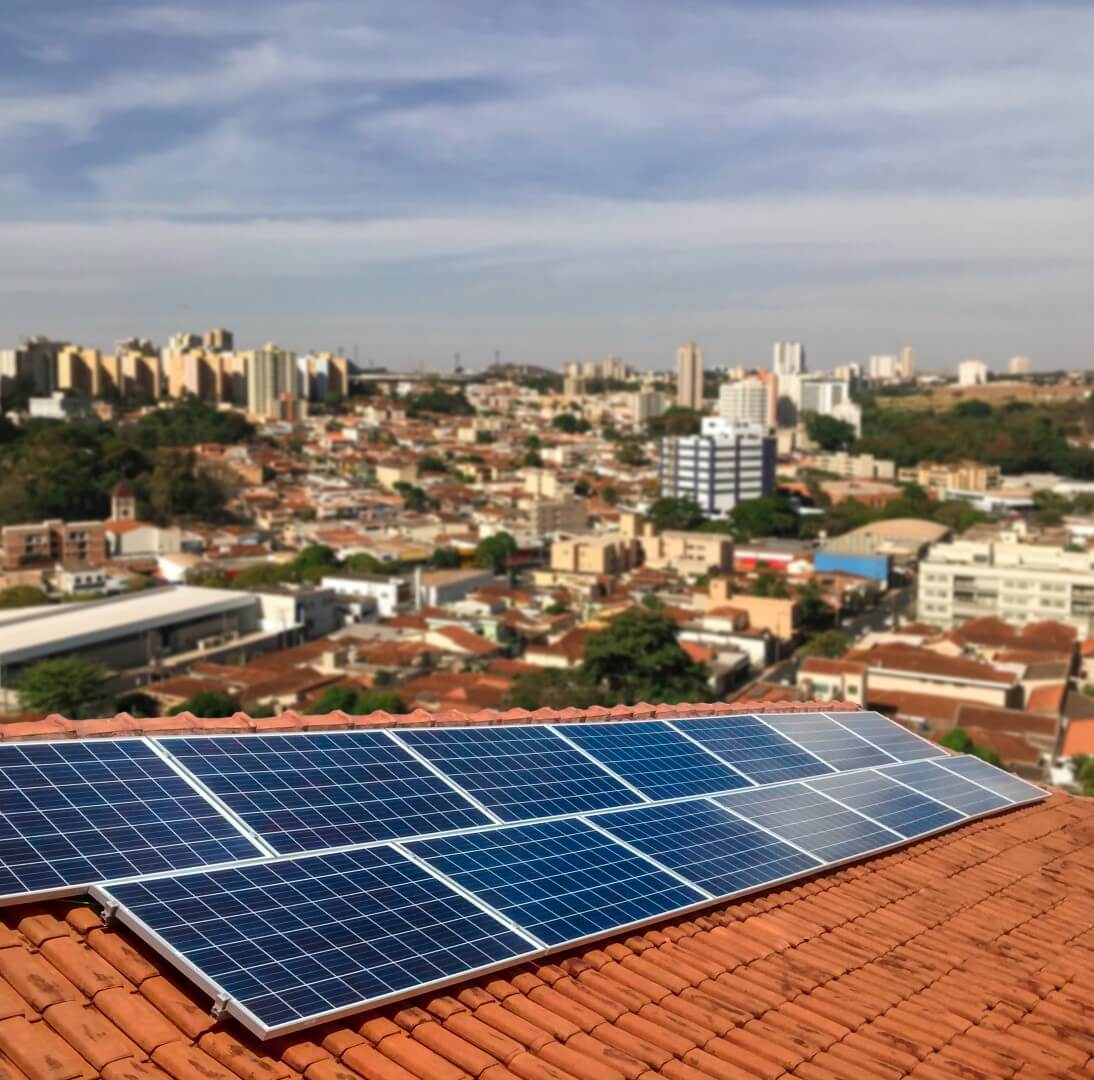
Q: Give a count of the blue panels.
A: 14